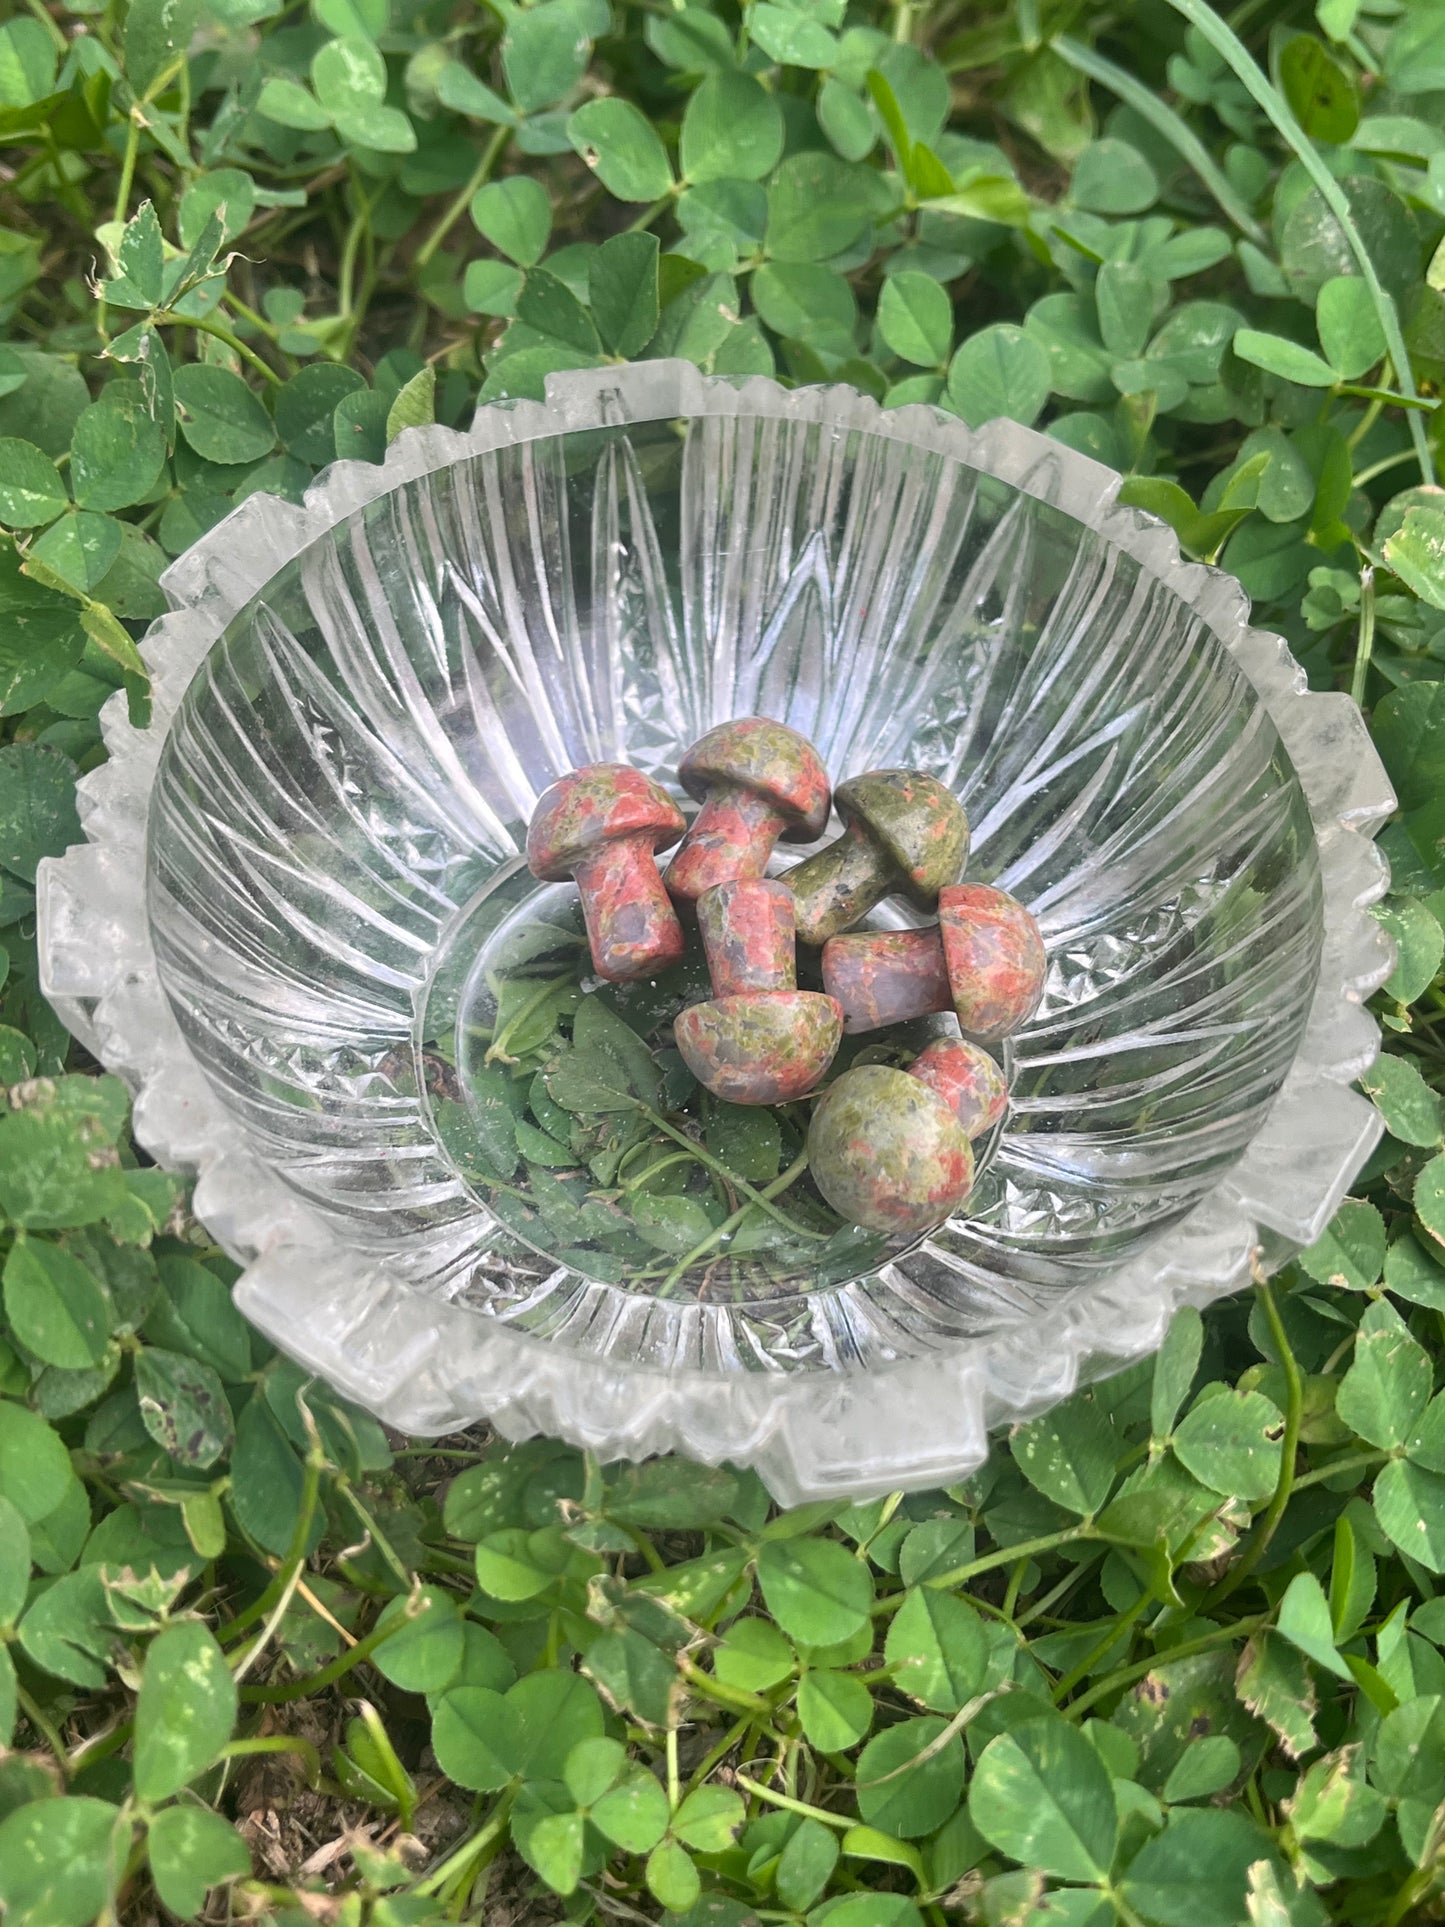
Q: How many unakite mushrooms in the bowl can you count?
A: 6